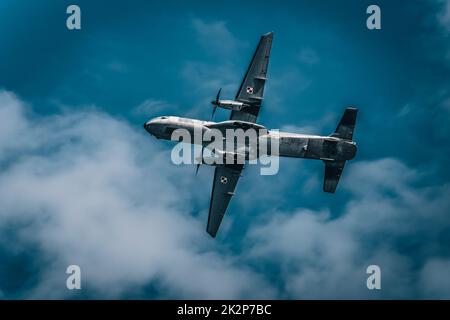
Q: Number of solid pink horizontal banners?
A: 0